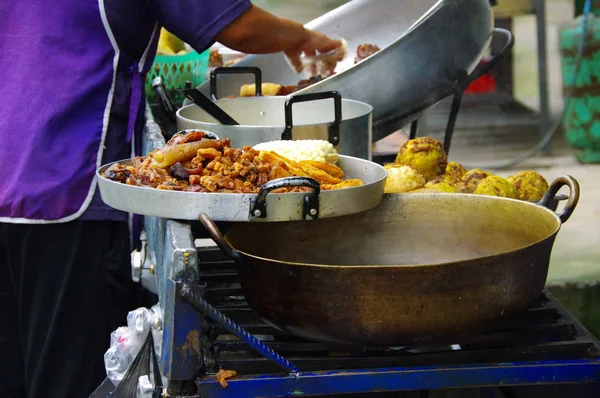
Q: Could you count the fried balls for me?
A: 7